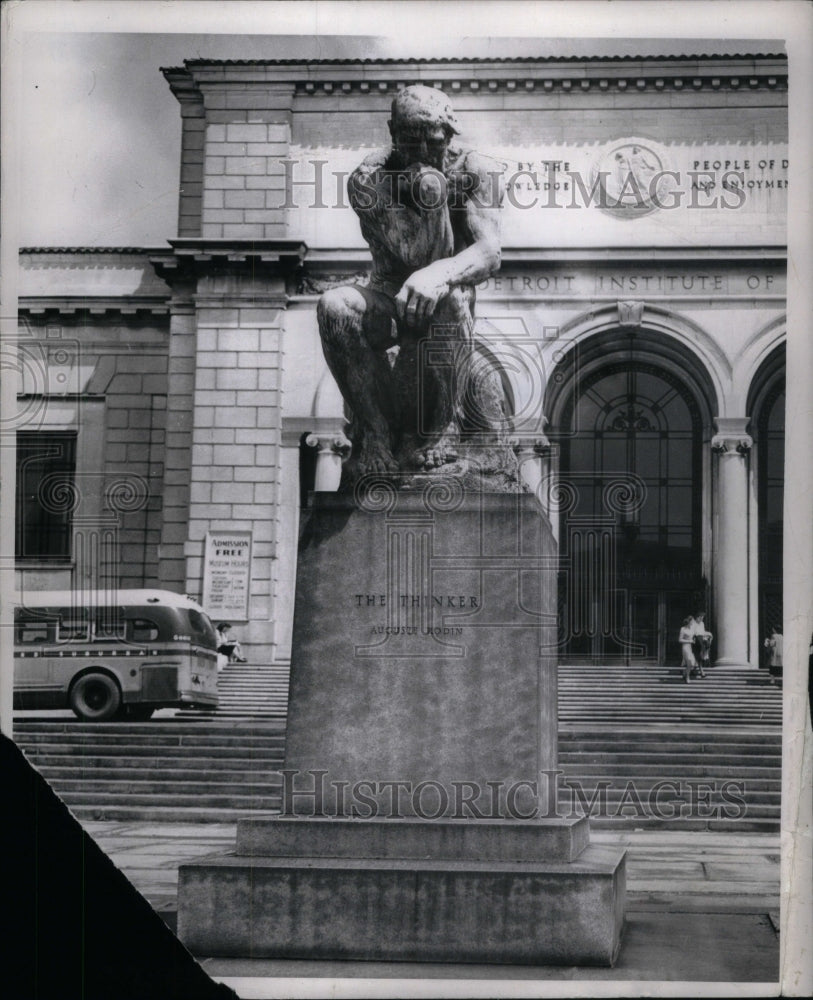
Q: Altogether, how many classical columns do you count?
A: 3